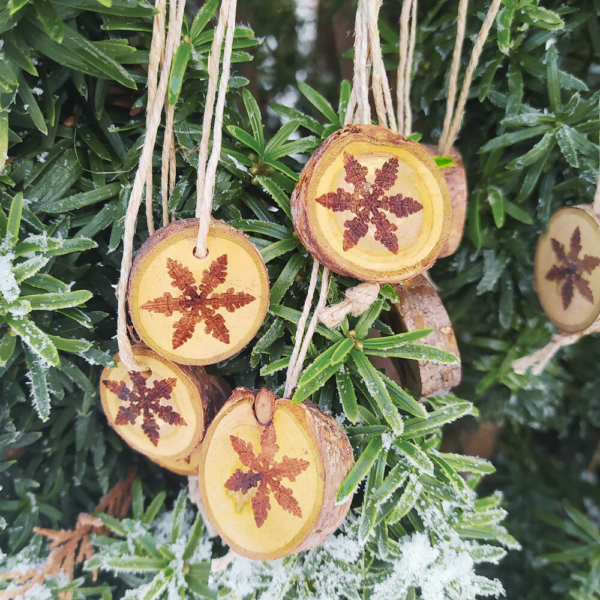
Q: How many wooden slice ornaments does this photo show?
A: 8